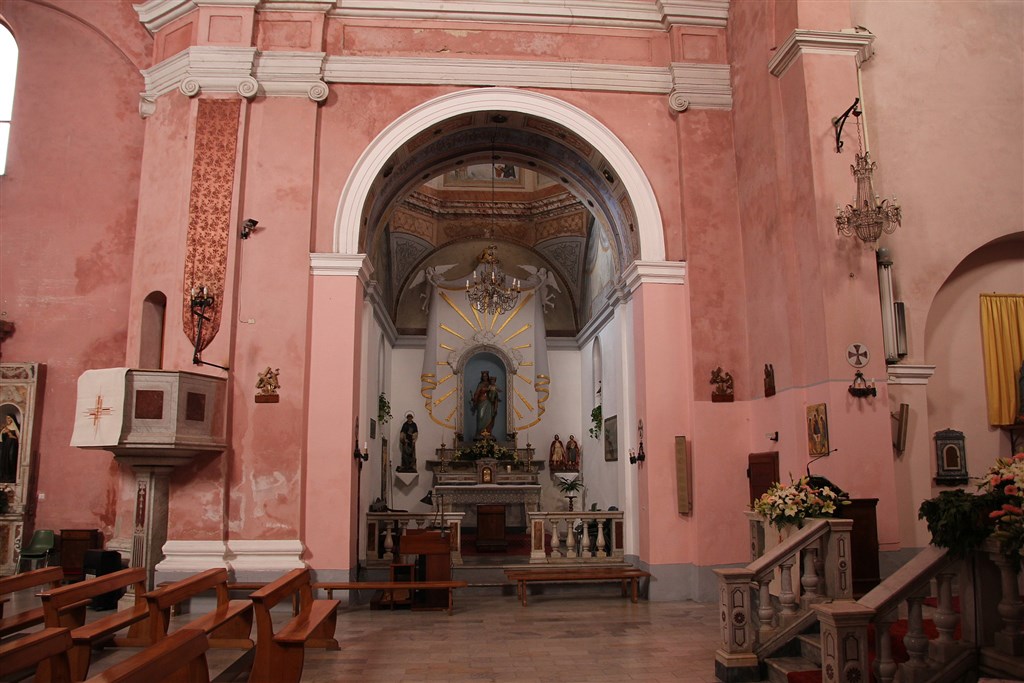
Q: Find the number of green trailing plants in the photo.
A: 2